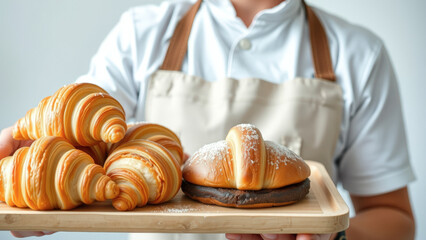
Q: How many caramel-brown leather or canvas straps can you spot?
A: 2